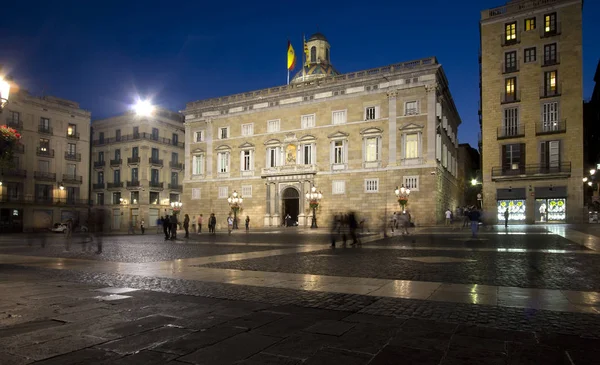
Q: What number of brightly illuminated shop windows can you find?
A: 2